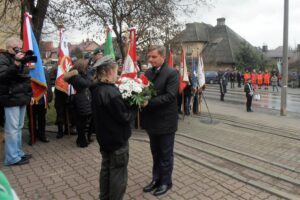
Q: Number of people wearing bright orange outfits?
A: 4